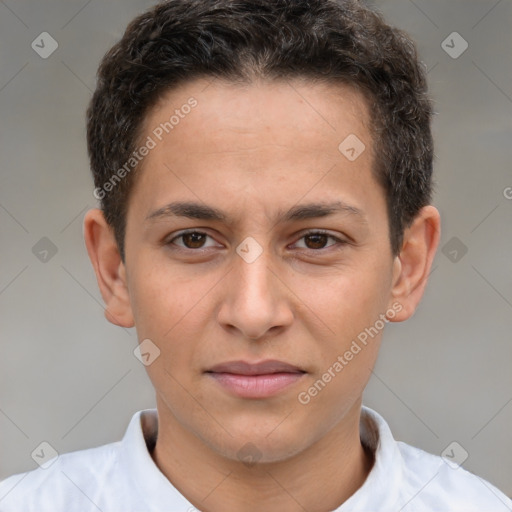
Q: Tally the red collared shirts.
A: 0